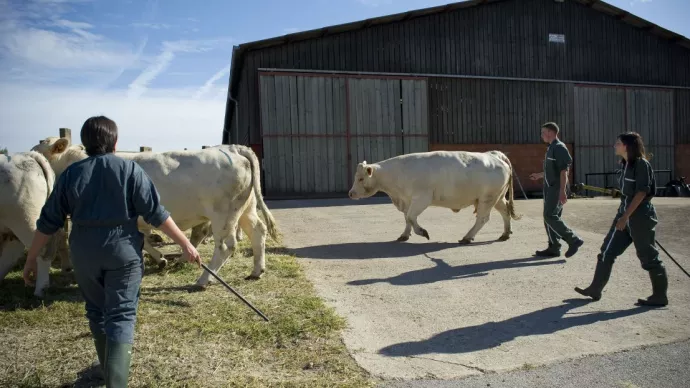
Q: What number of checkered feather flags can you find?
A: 0